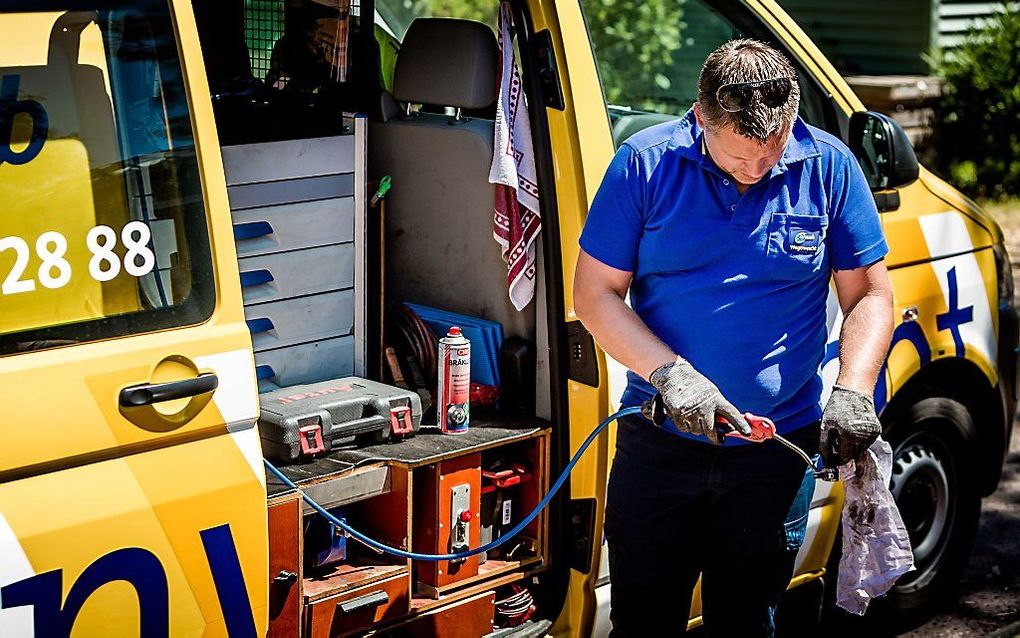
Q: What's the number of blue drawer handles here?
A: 4